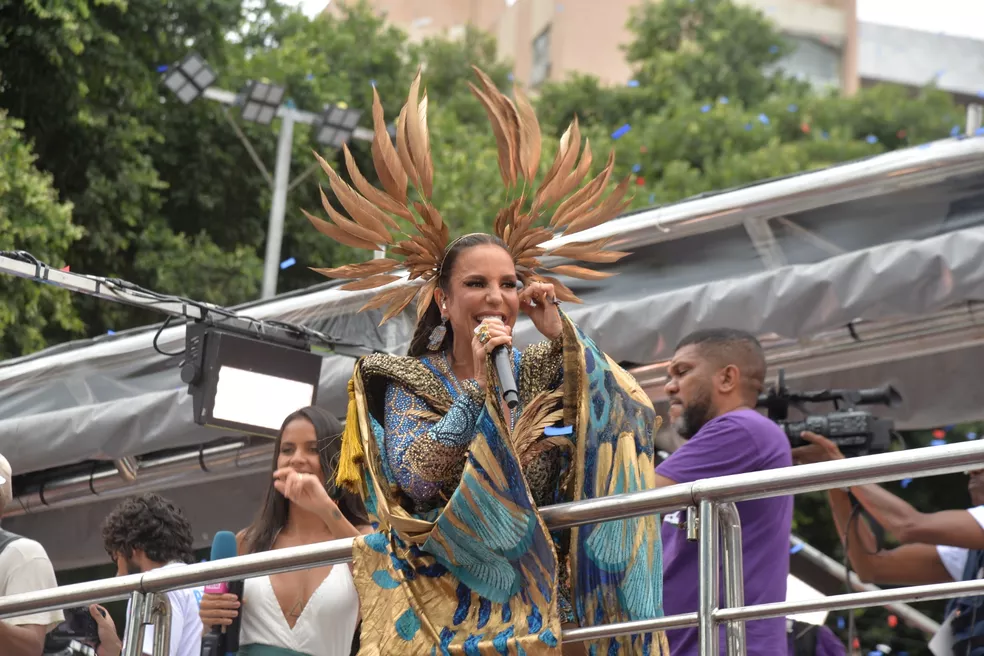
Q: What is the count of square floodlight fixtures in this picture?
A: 3